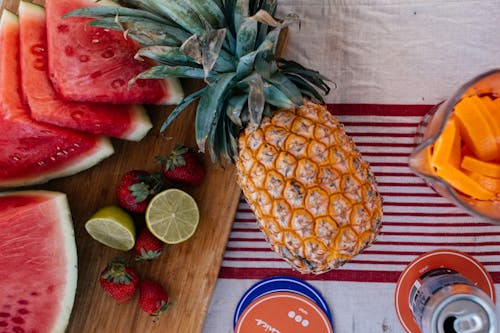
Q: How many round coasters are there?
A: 3